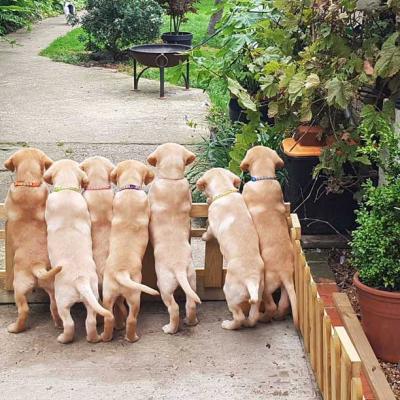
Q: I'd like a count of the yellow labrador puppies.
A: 7